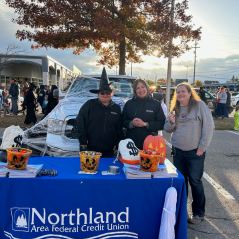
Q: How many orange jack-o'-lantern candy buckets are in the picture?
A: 3